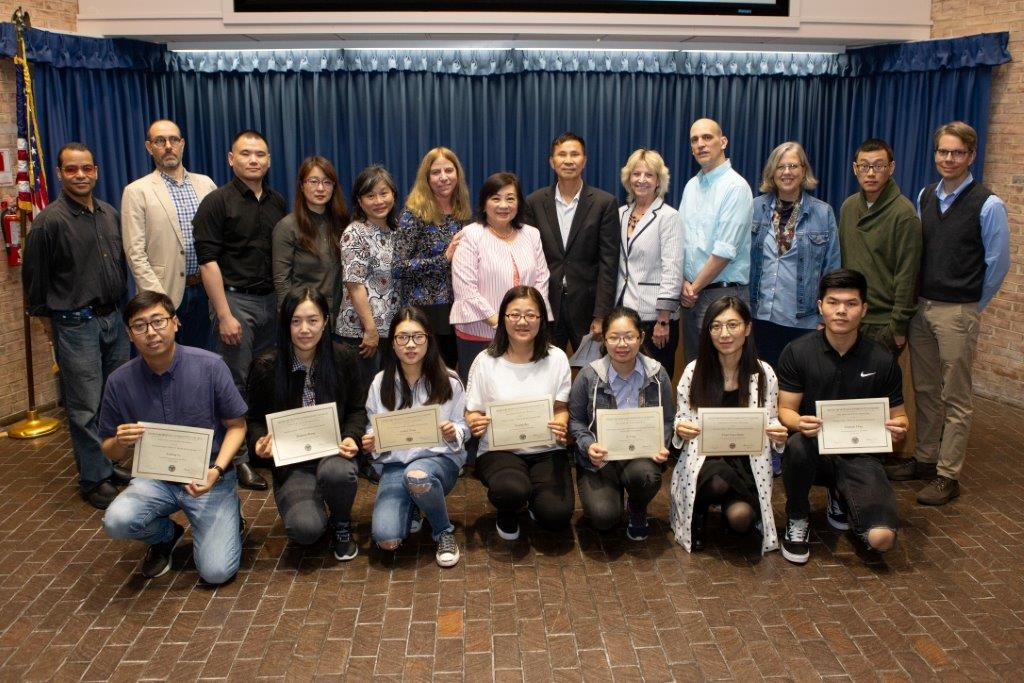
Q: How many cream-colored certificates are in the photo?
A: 7